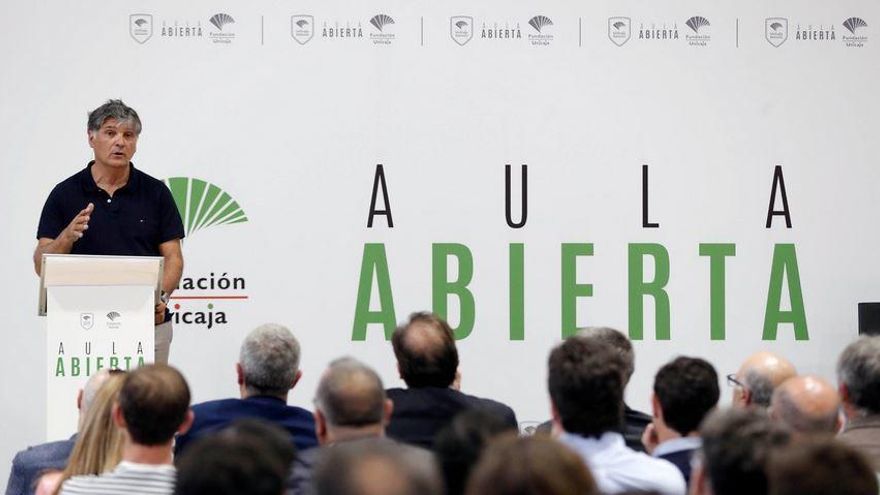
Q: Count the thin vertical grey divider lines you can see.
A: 4